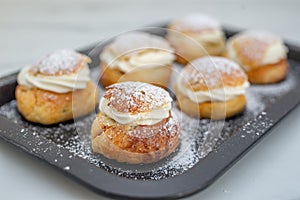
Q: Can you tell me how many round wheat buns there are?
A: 6